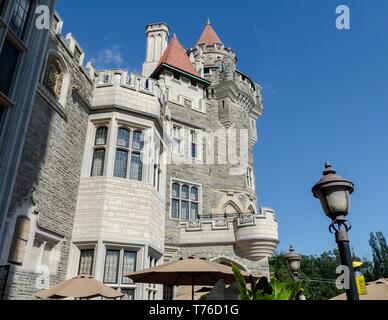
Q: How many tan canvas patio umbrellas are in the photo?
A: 4